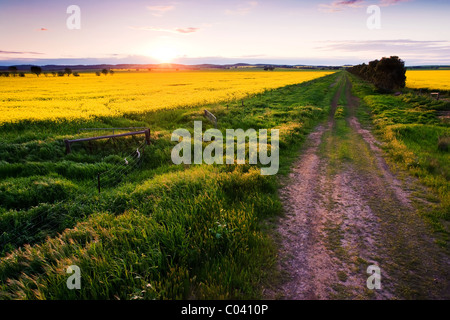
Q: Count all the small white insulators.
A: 2